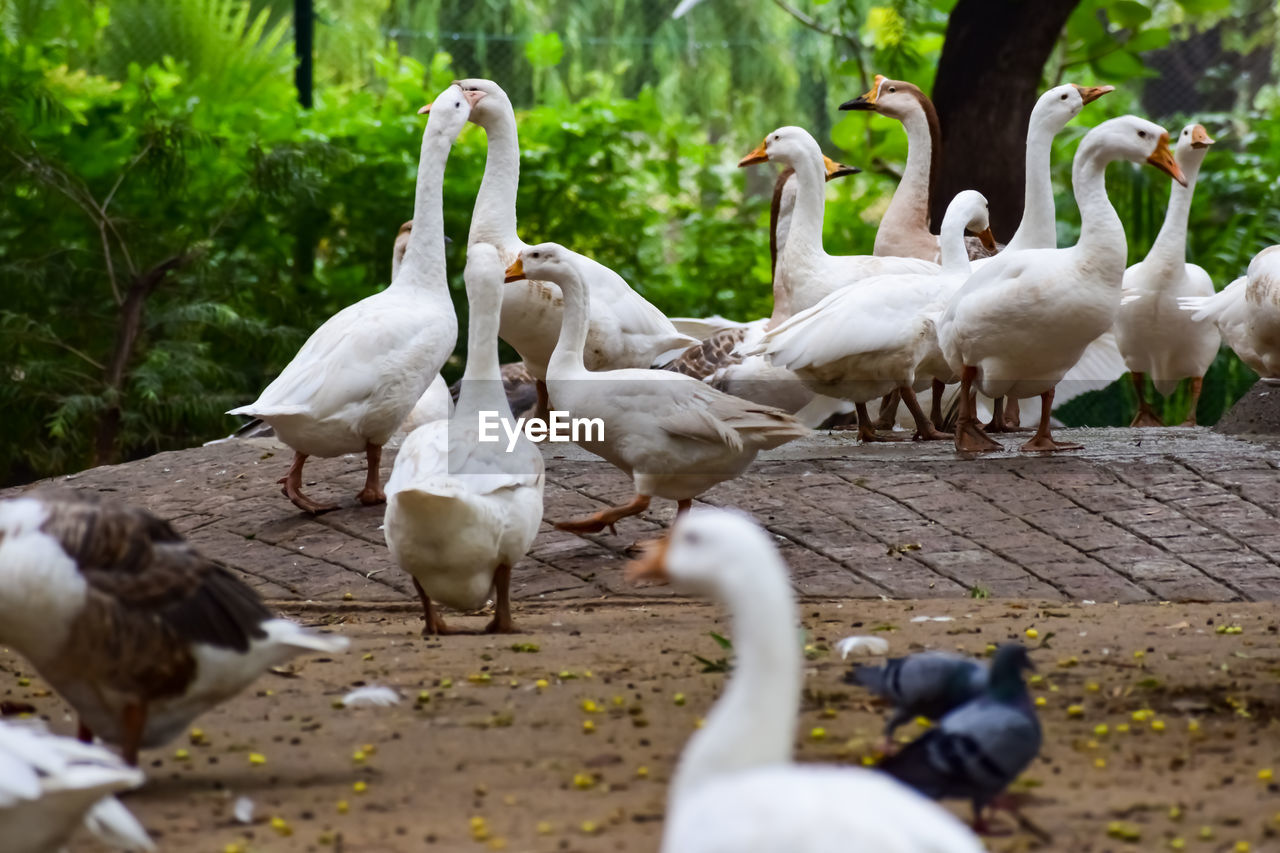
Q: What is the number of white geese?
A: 12